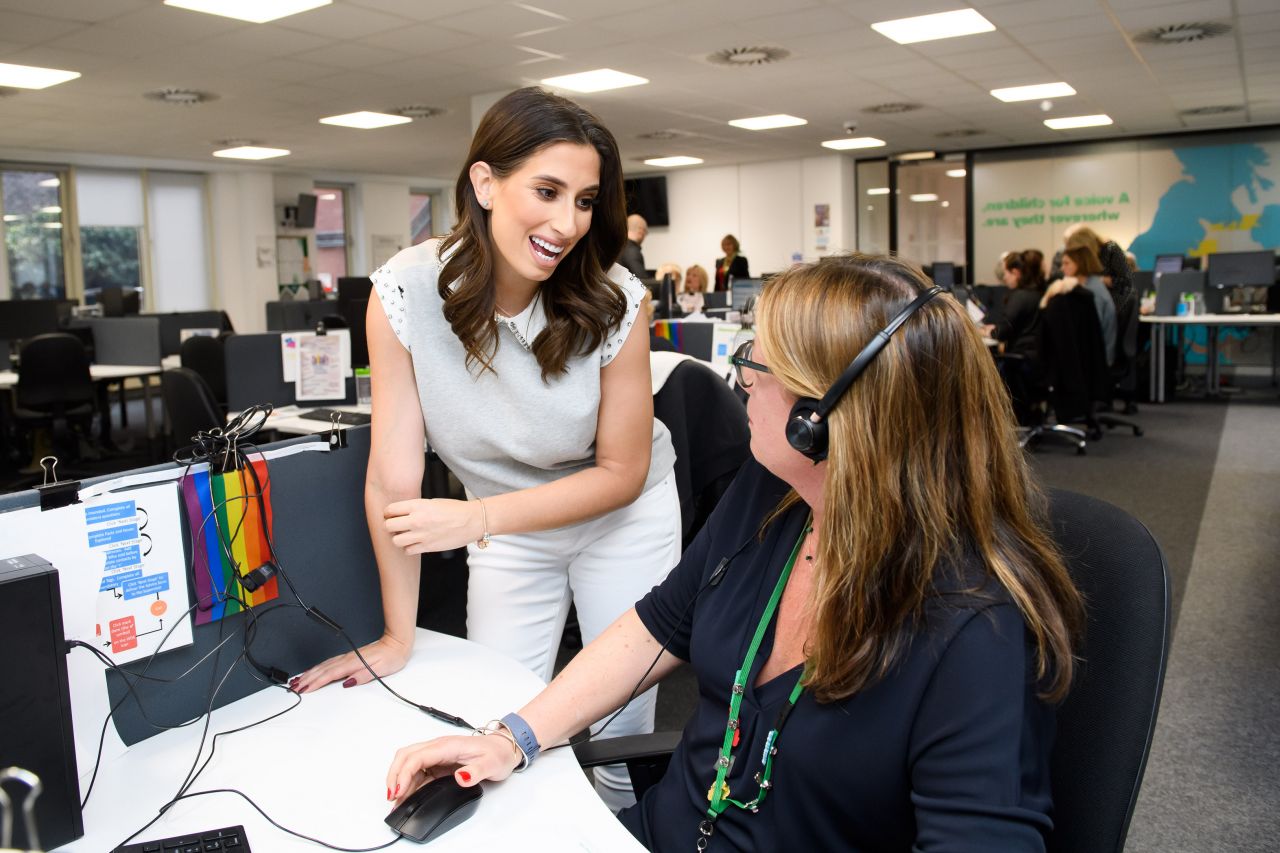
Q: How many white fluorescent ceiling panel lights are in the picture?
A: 11